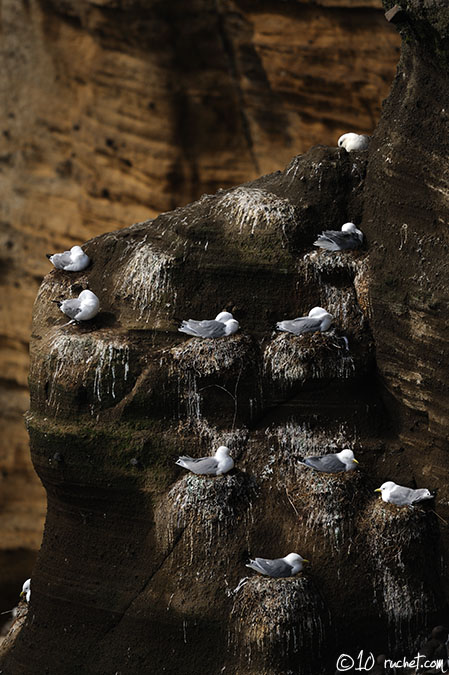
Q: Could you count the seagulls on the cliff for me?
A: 11